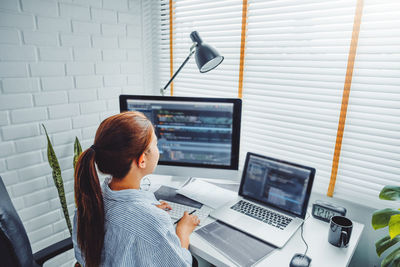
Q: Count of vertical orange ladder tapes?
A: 3